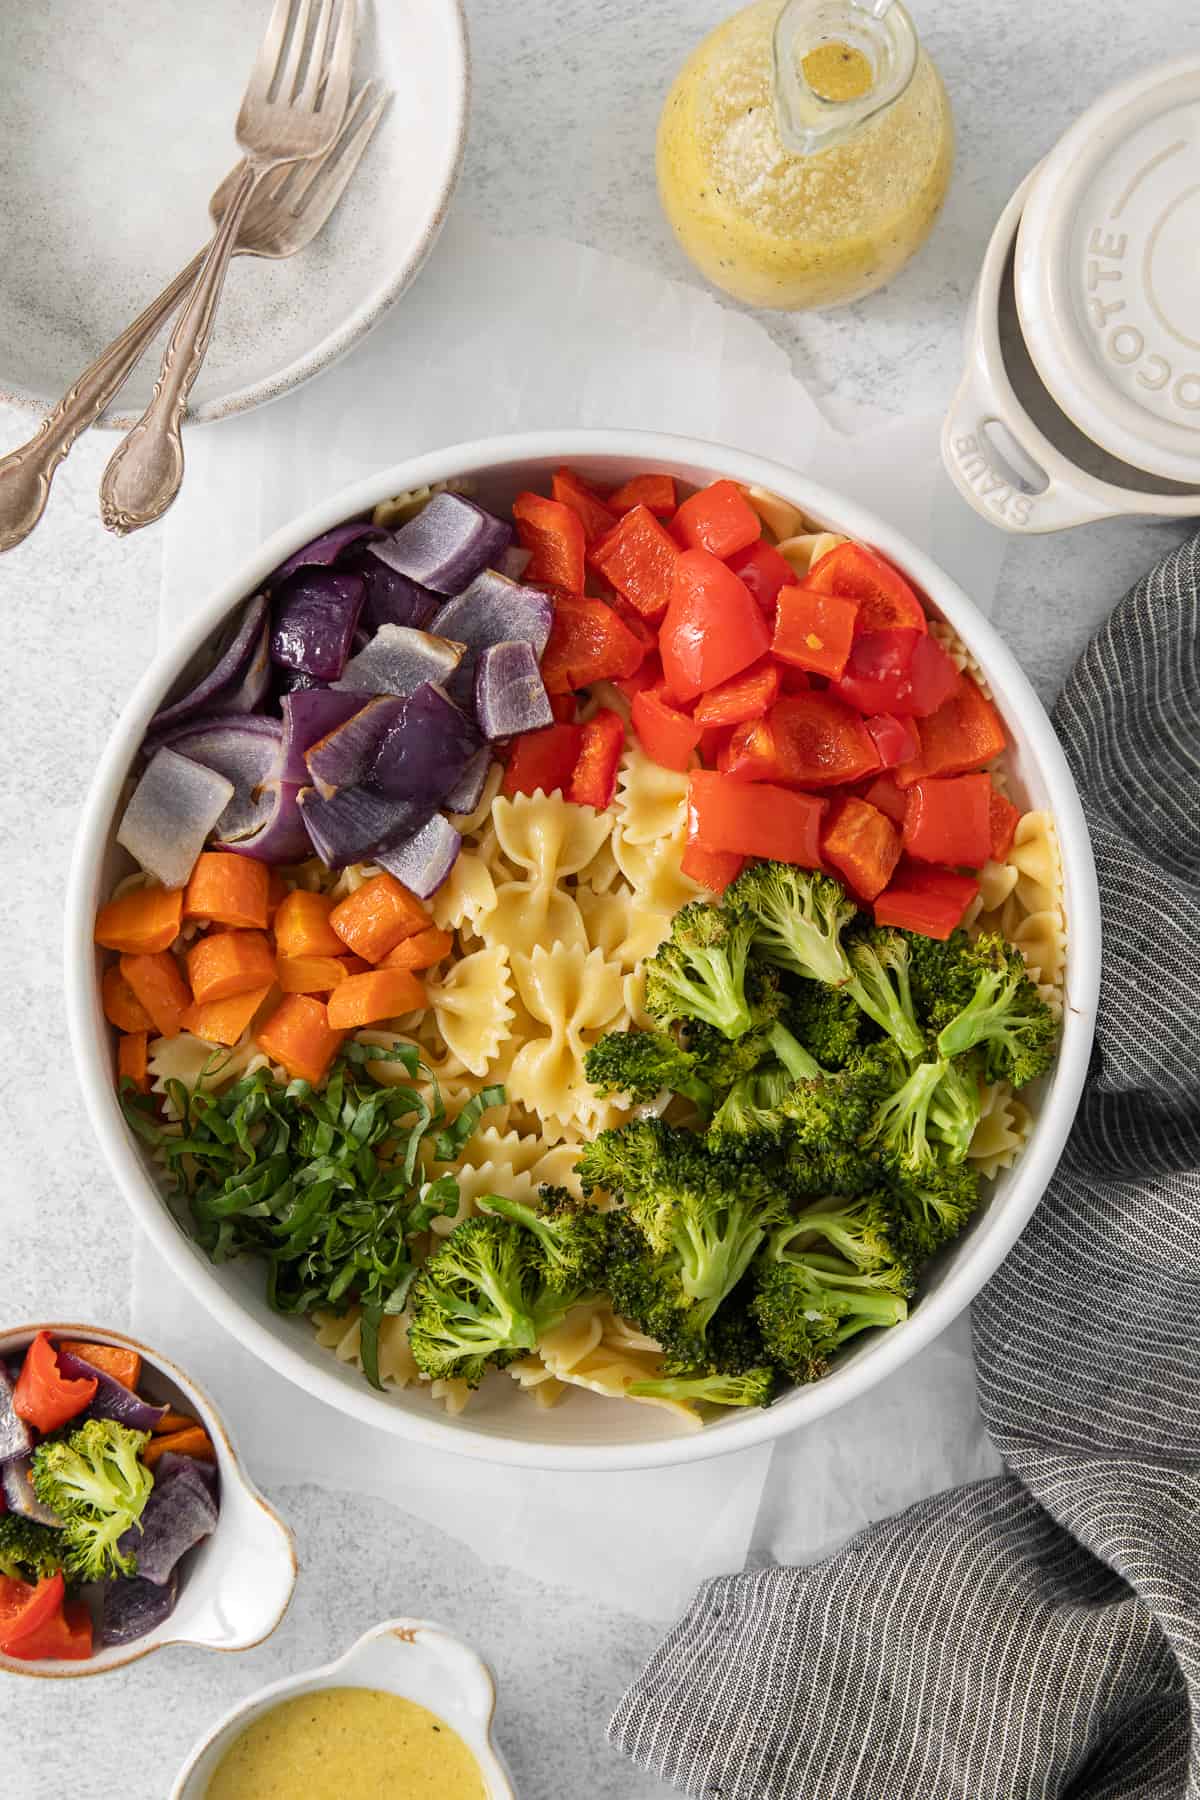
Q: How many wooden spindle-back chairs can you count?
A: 0